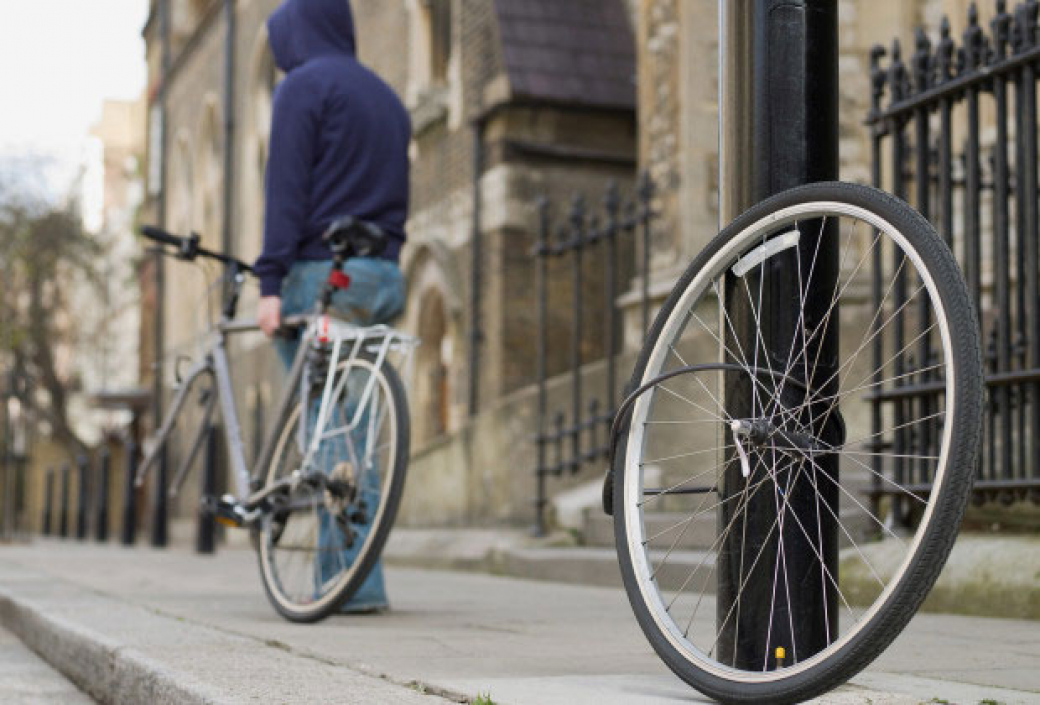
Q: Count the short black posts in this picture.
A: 7